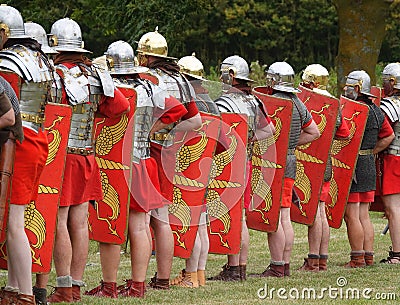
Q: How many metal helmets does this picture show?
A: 11